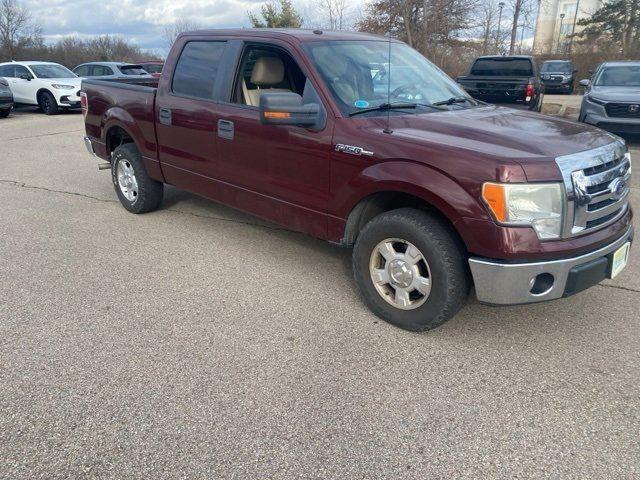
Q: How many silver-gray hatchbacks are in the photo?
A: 1